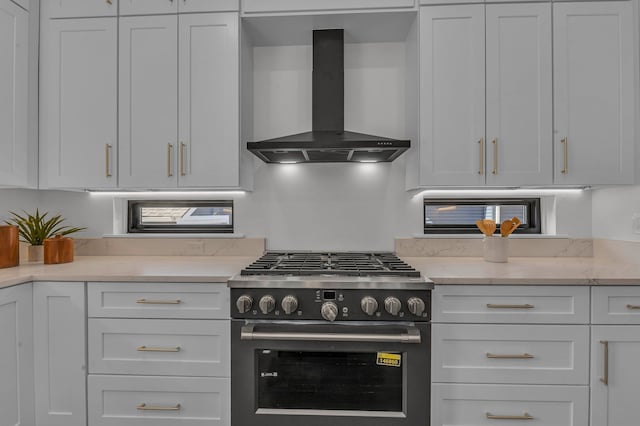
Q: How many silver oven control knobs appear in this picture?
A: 7